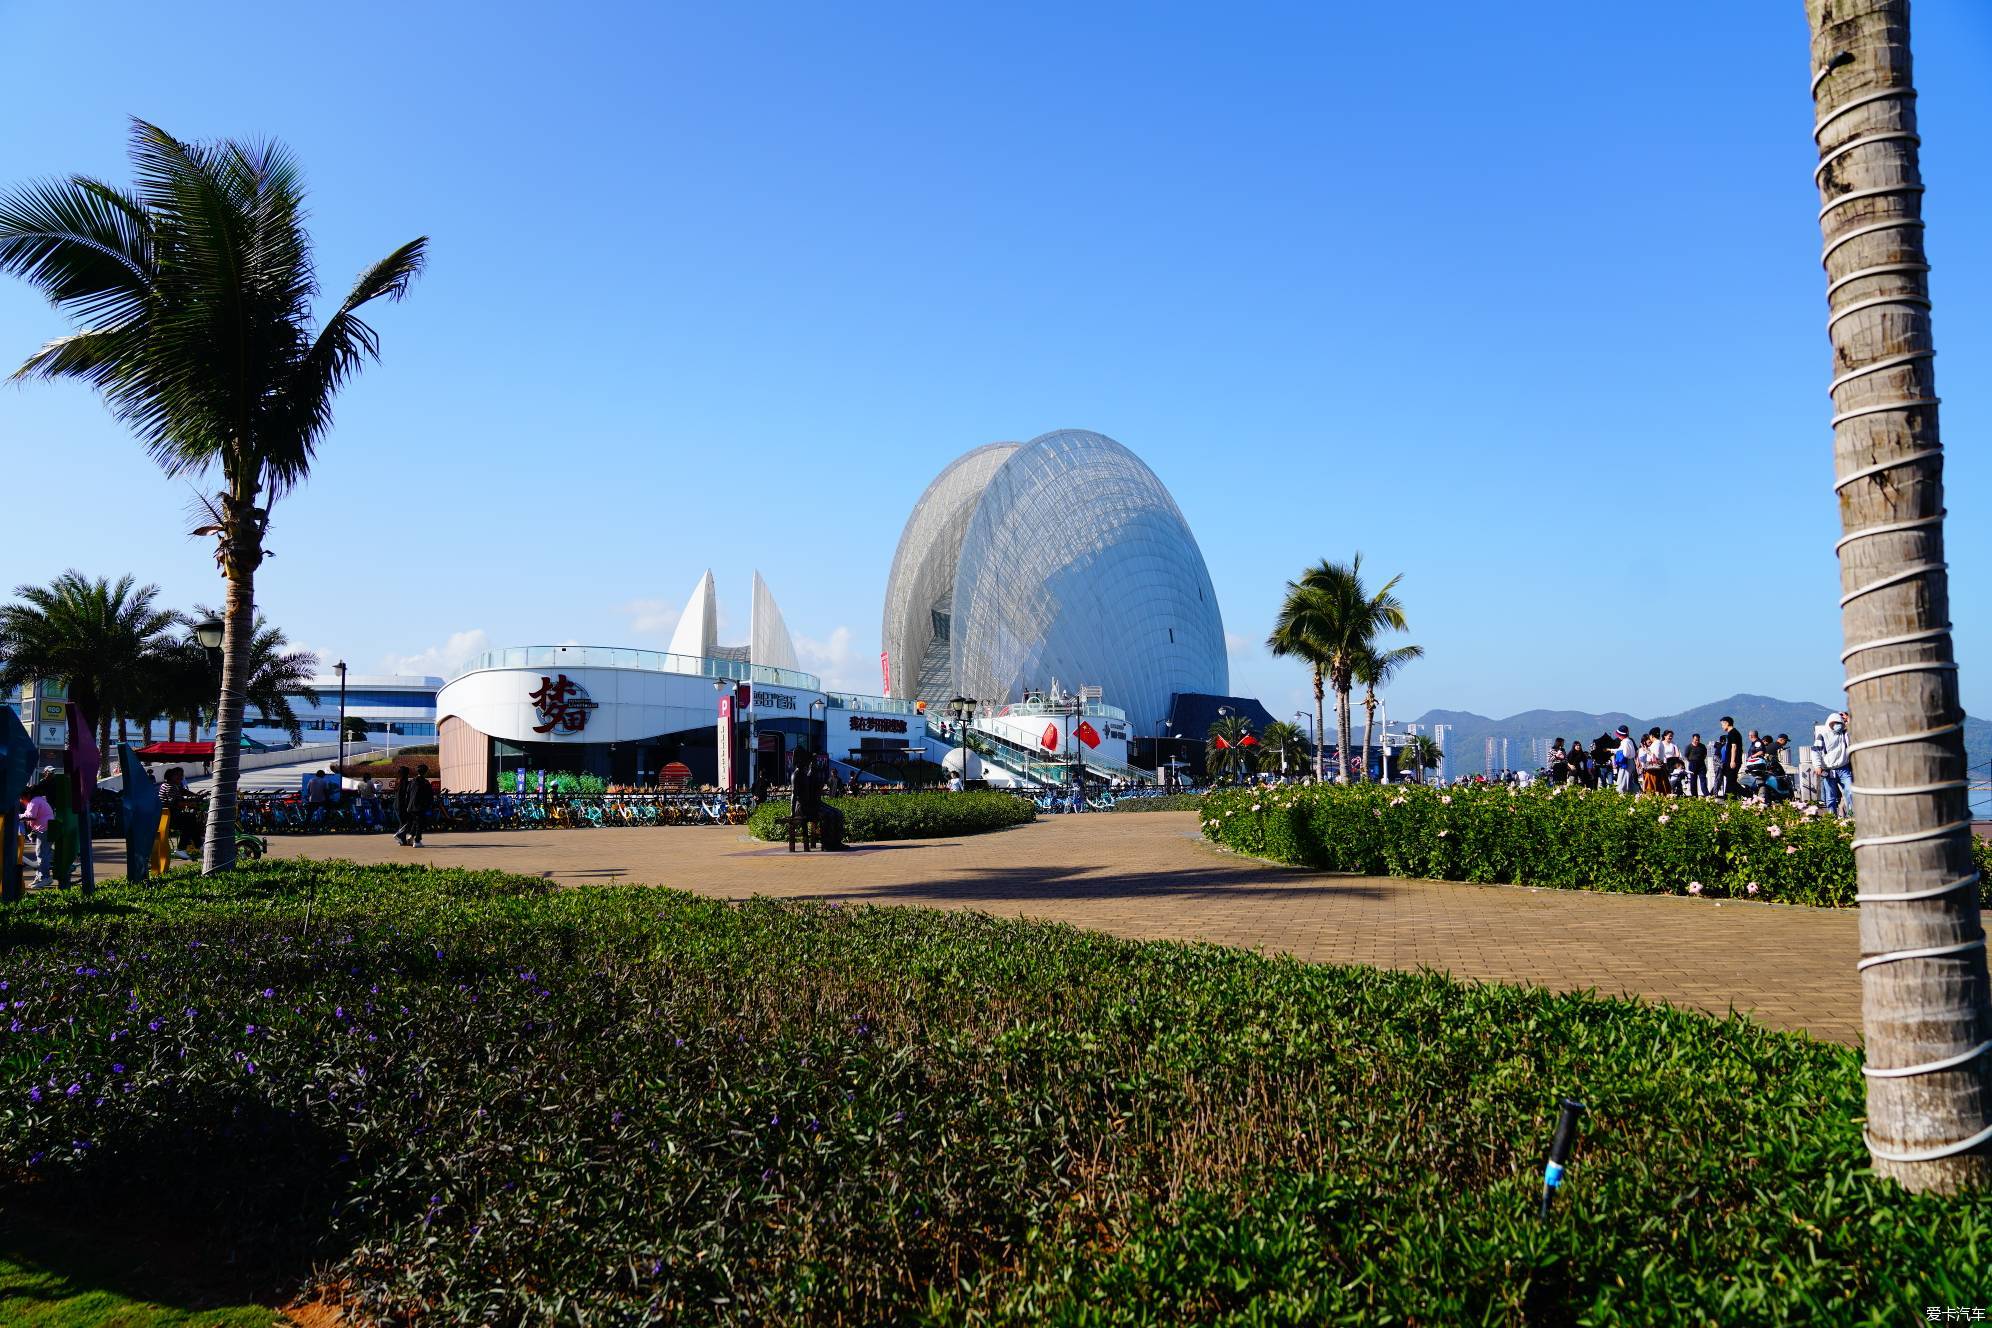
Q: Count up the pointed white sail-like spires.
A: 2